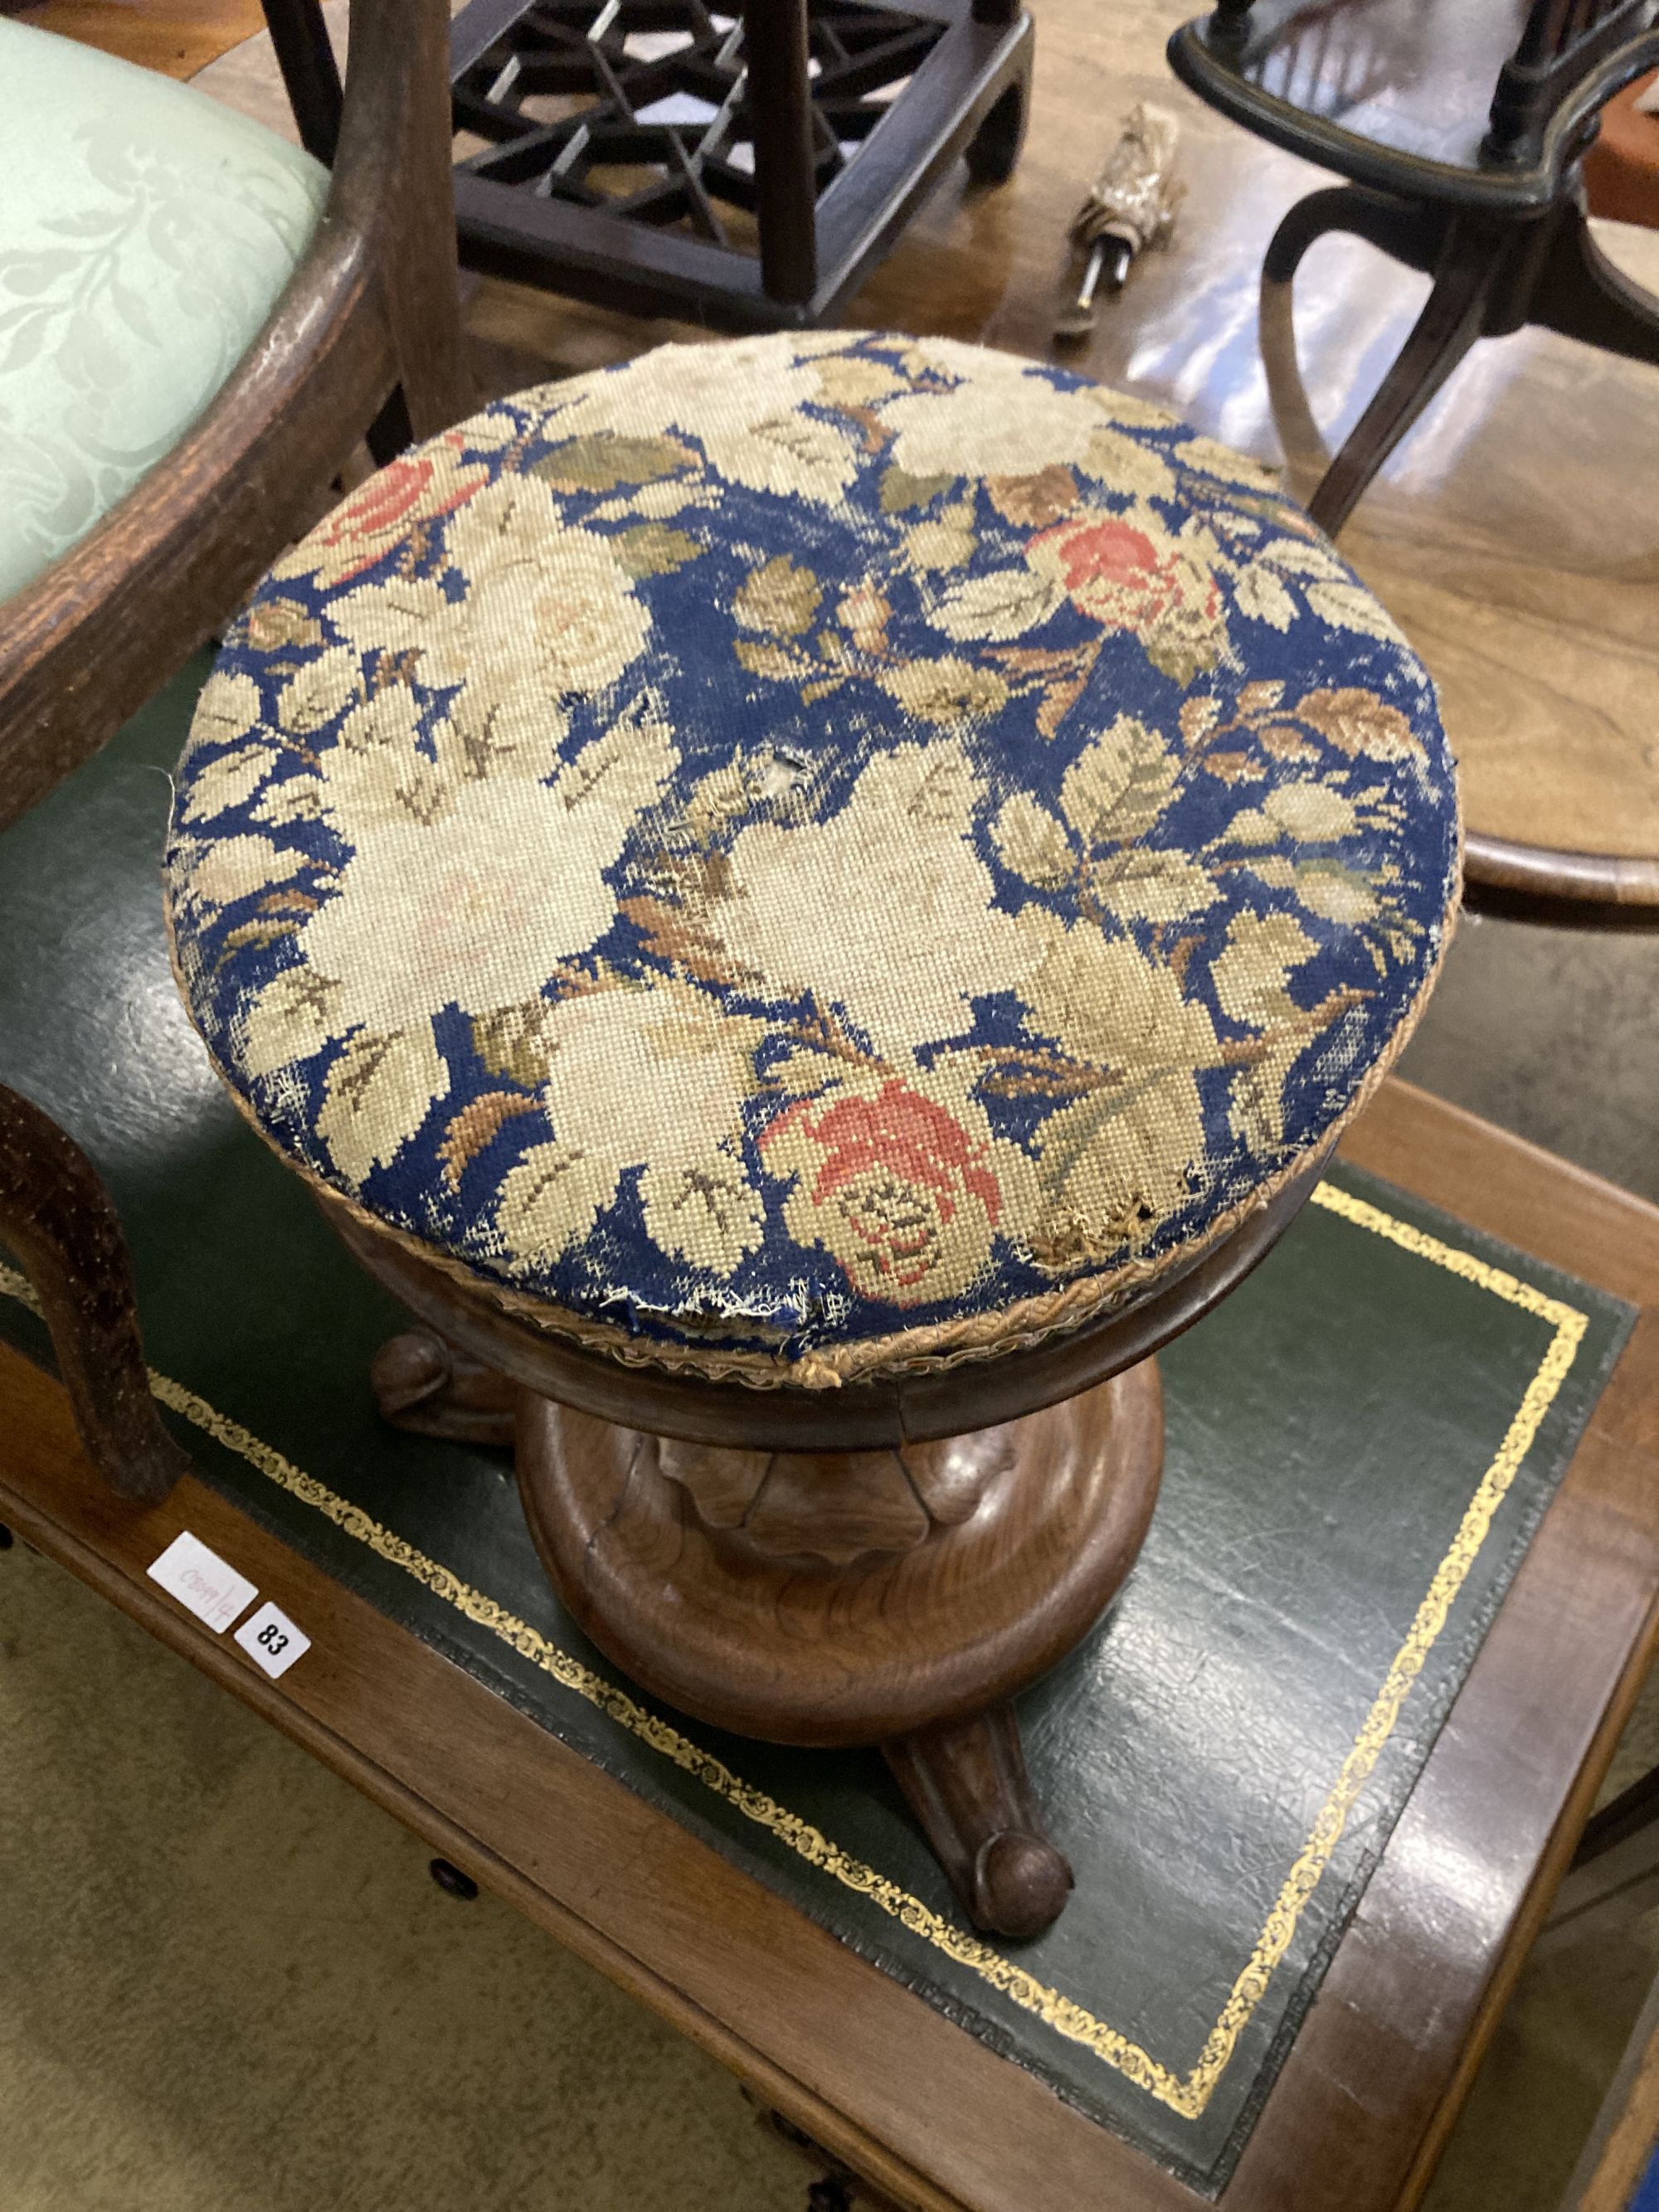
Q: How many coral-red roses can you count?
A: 3